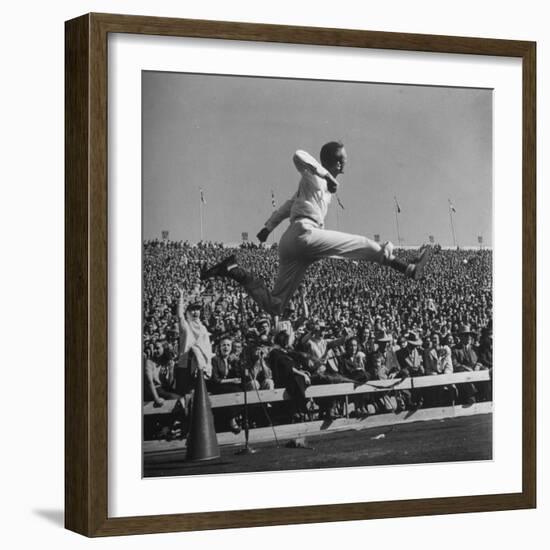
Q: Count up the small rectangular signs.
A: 5